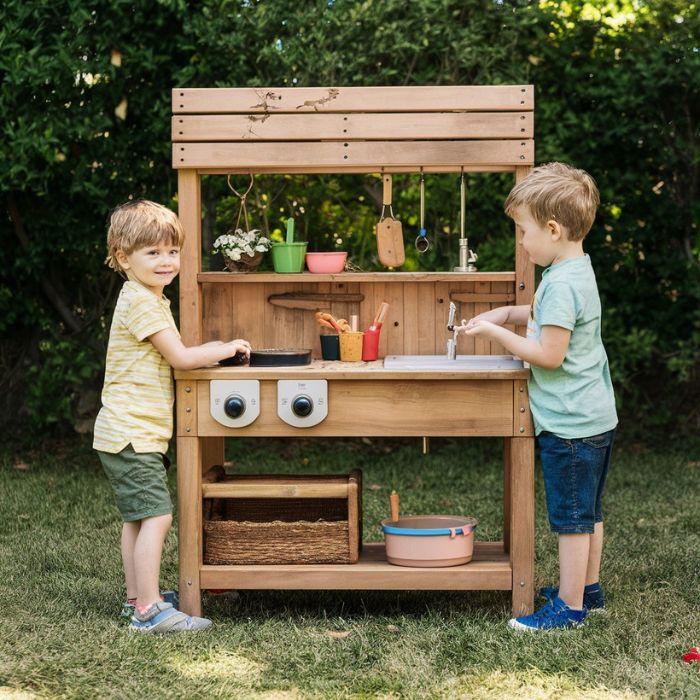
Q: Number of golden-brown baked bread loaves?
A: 0